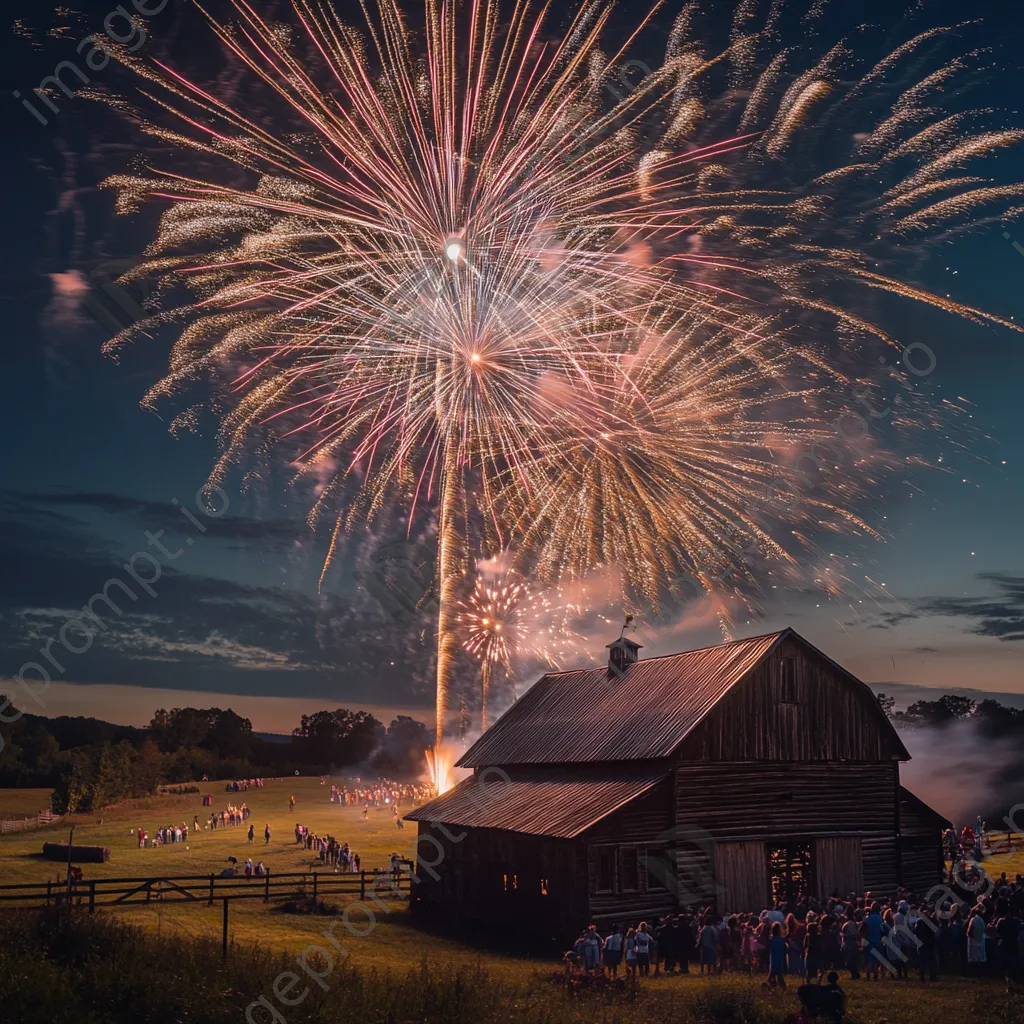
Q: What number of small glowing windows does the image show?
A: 2